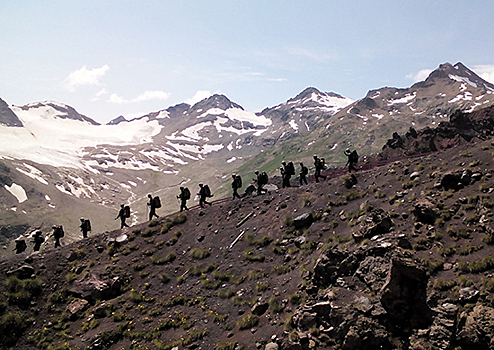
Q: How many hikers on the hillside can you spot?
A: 14